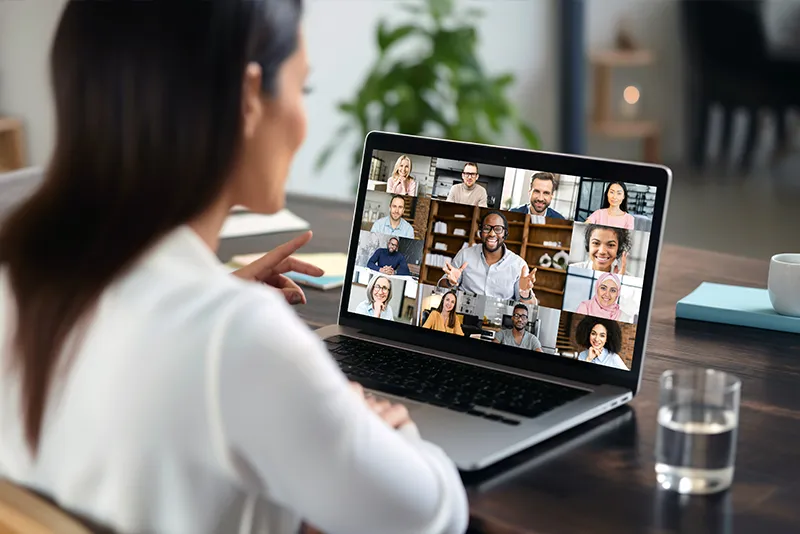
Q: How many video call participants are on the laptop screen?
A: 13